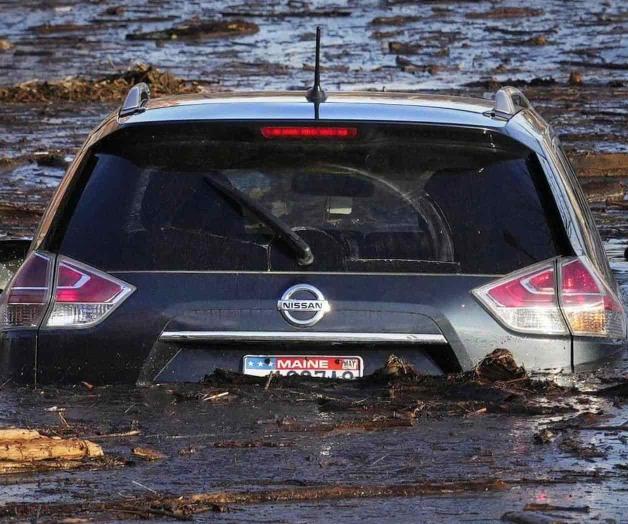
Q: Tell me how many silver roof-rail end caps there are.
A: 2